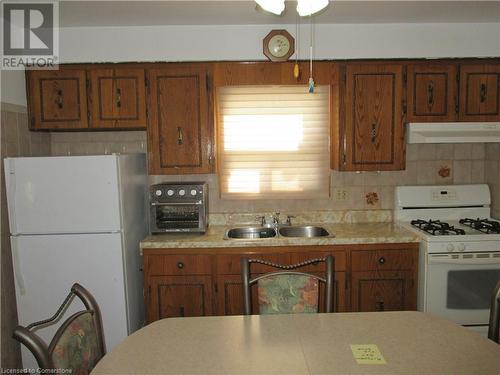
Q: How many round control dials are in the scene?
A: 6